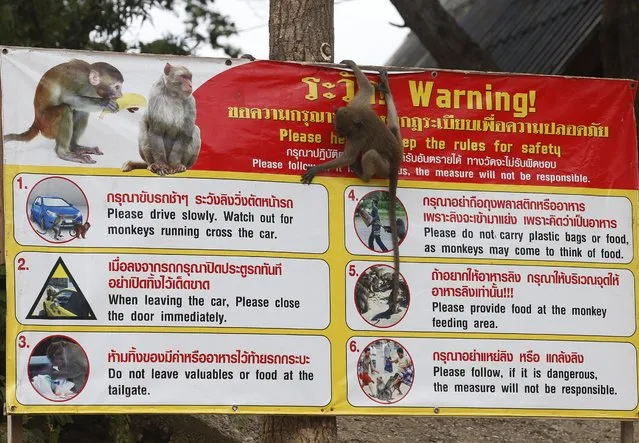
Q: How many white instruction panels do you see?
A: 6